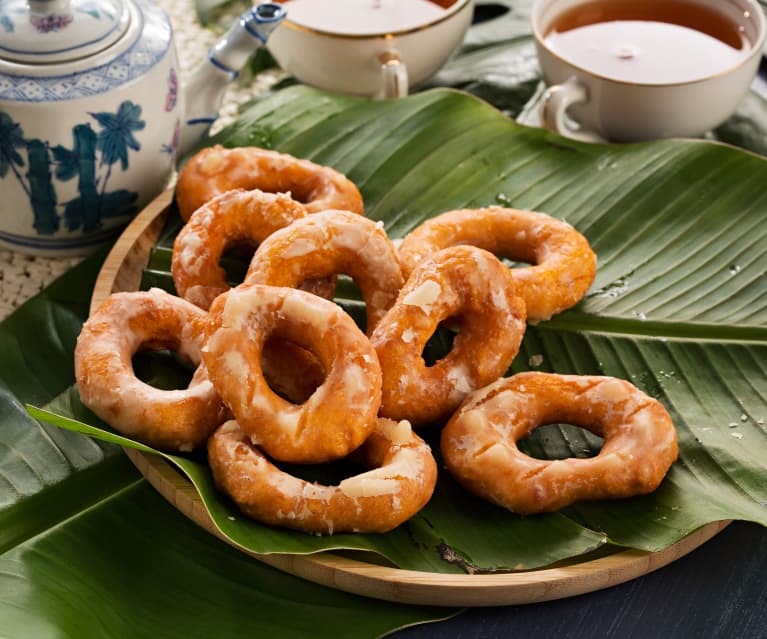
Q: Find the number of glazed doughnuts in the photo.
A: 9